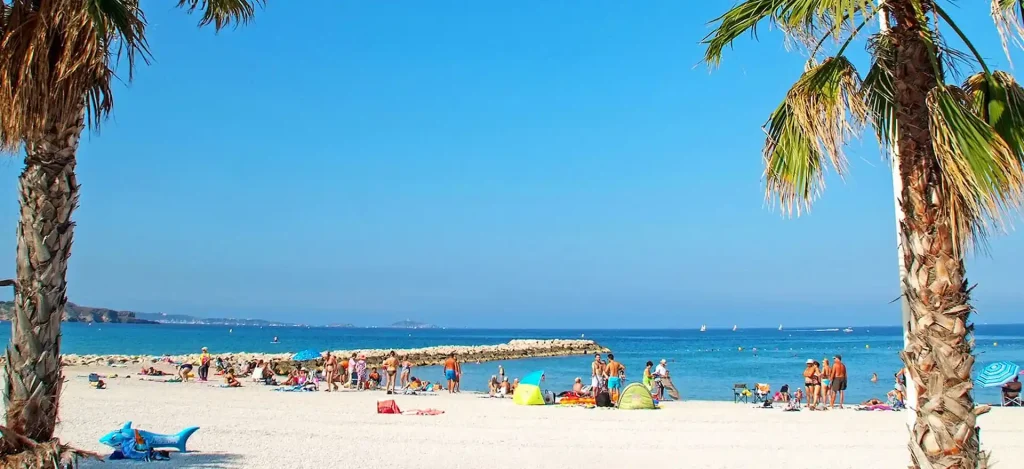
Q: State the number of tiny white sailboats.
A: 3